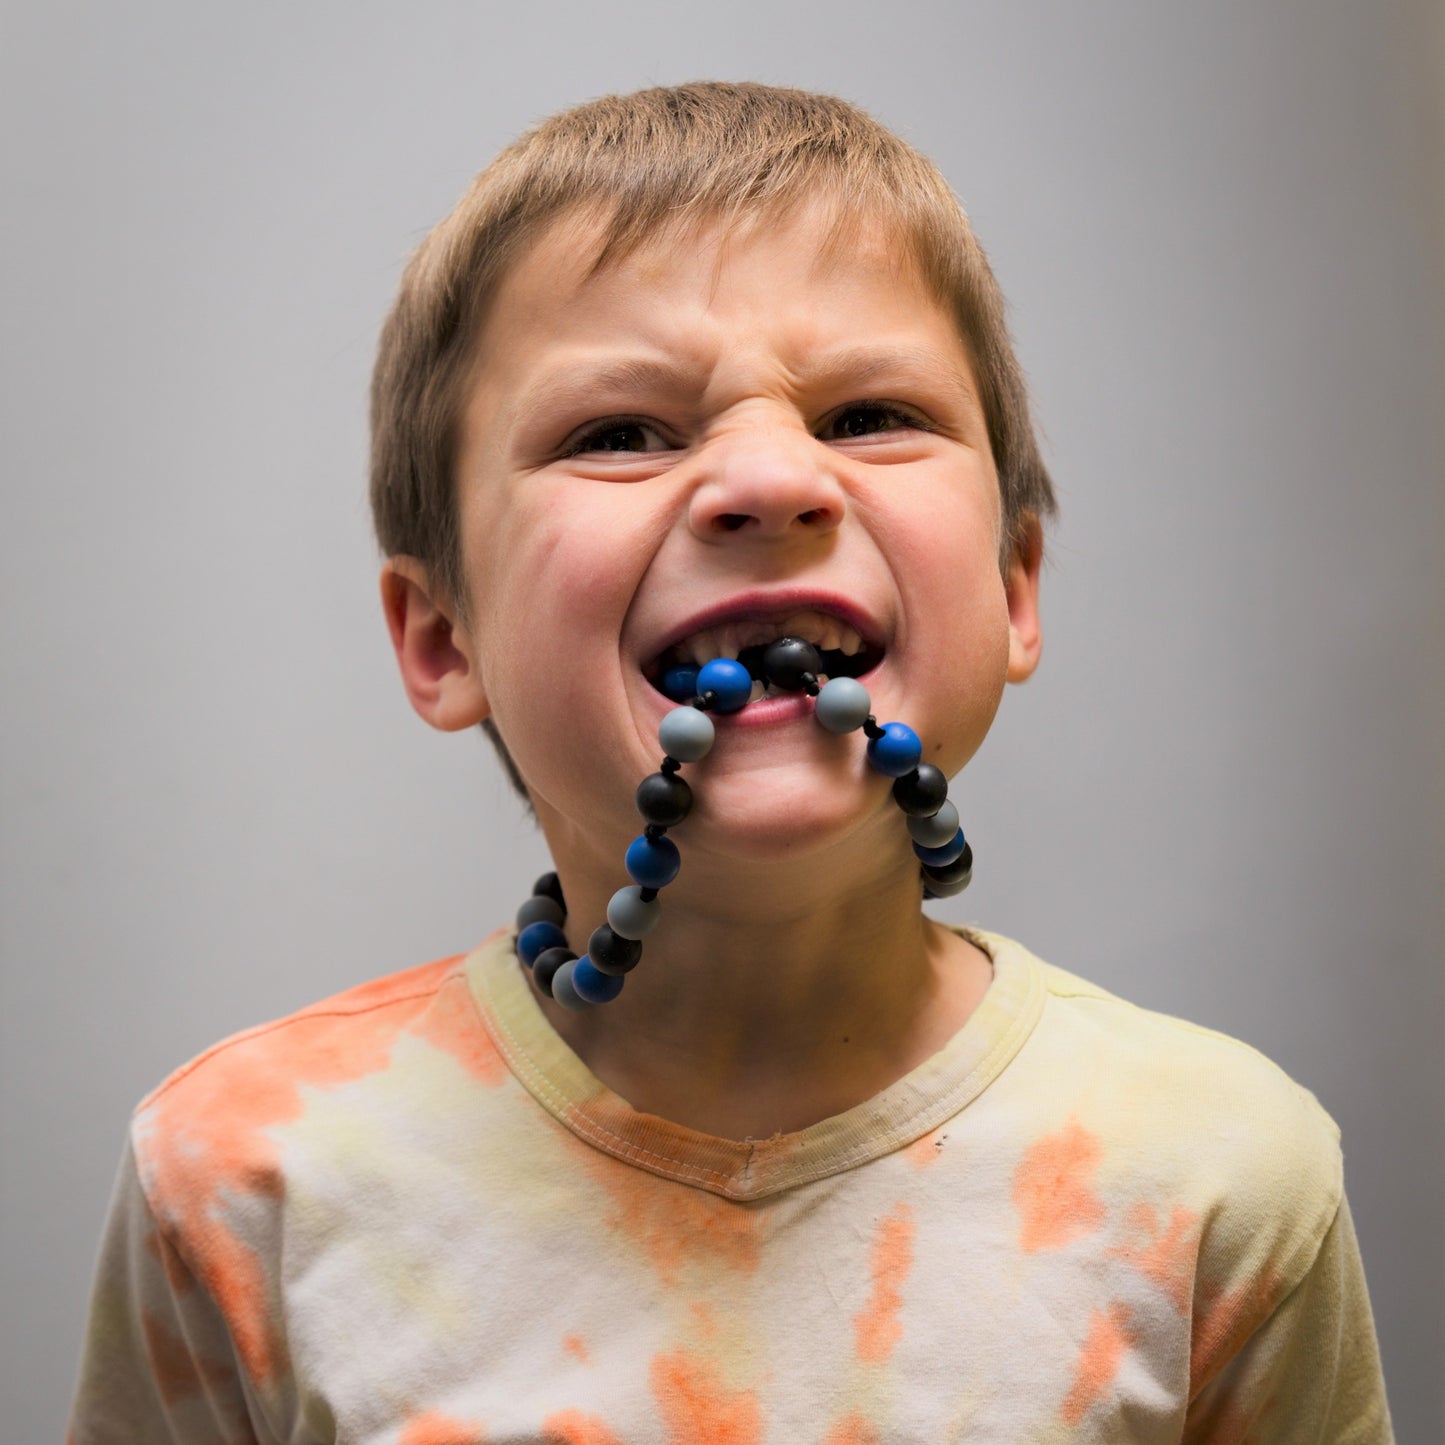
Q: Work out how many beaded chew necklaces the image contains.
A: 1